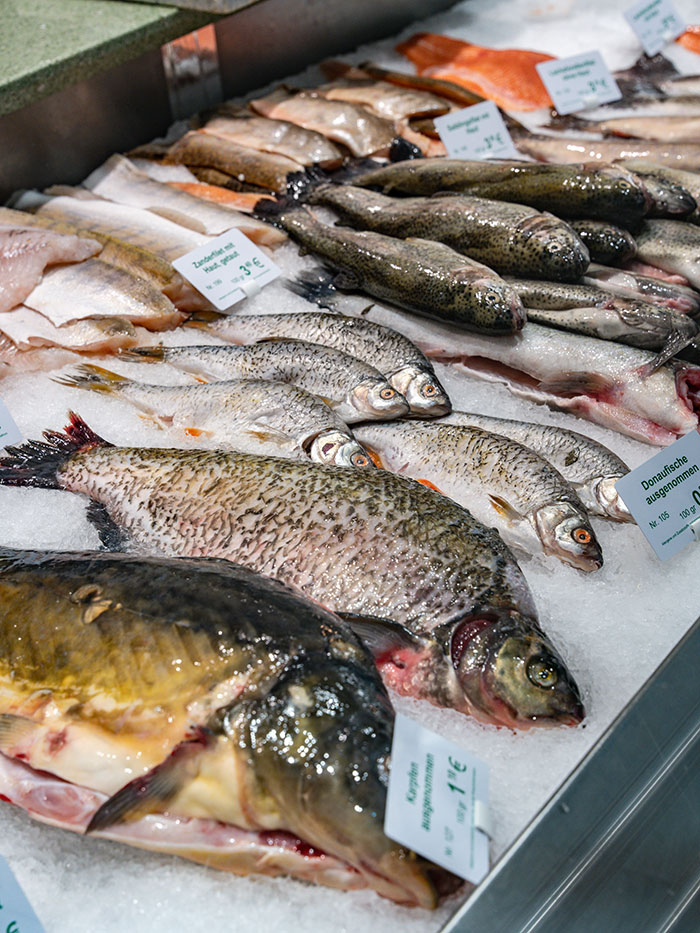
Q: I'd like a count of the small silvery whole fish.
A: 5